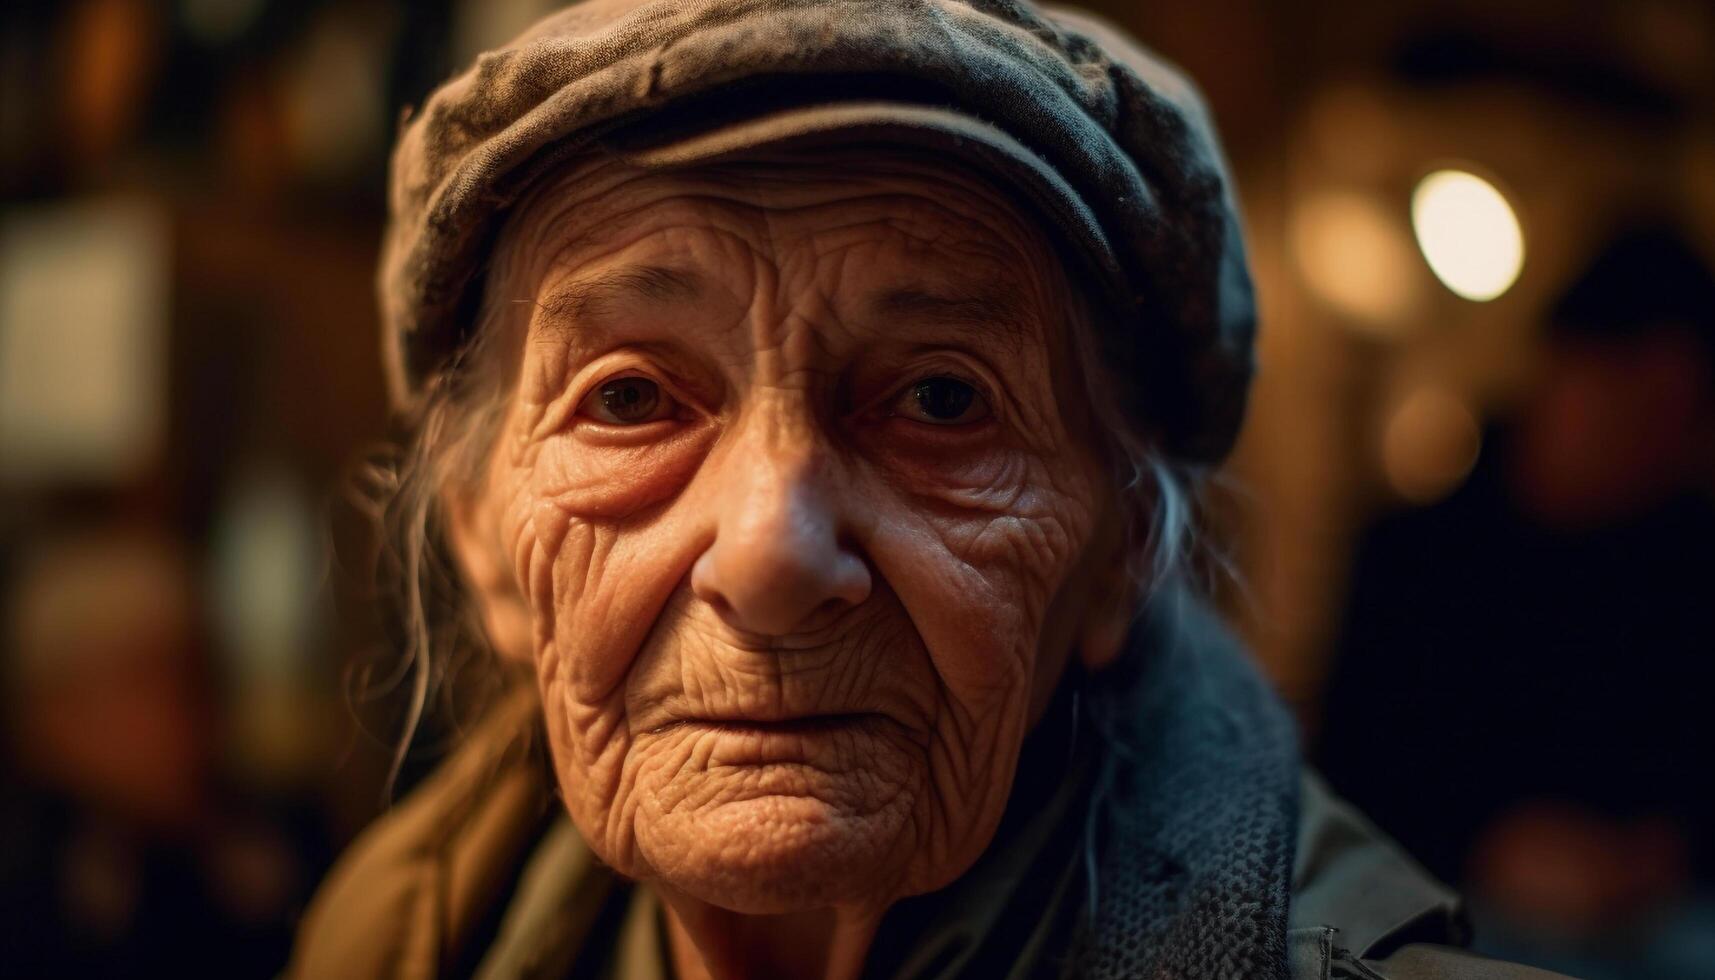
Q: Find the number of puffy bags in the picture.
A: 2